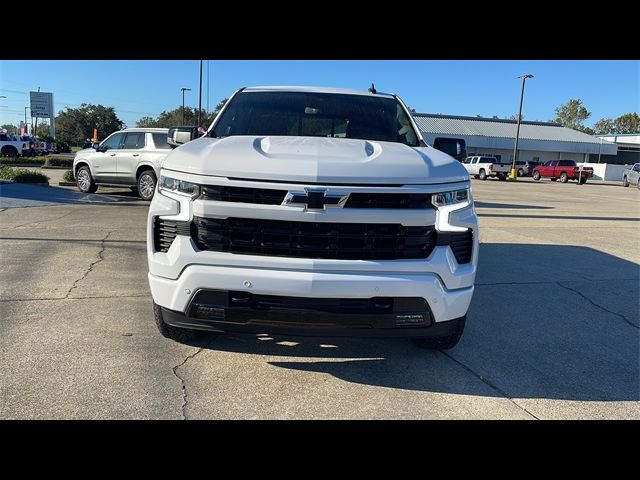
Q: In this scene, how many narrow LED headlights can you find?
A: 2